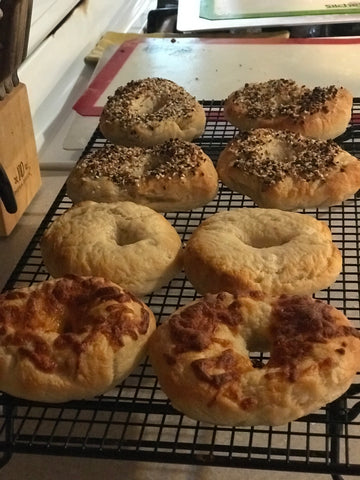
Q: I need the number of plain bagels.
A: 2